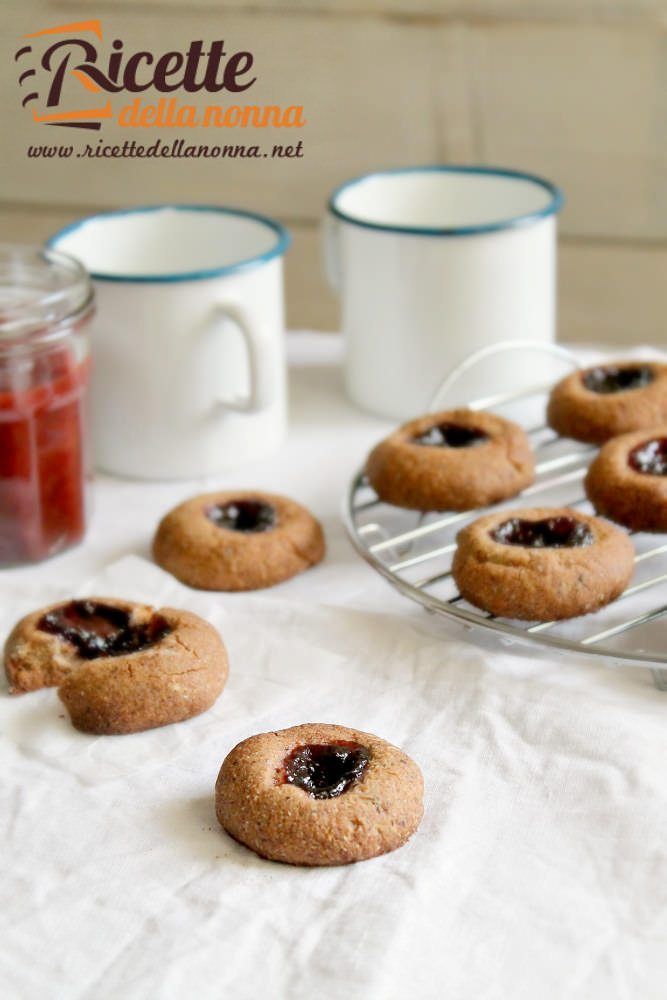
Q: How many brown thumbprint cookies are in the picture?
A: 7